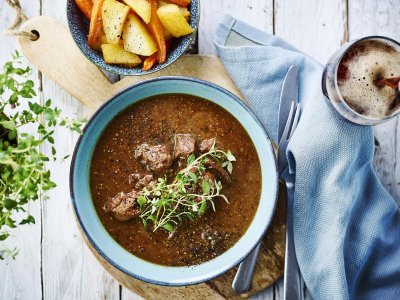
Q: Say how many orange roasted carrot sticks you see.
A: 5